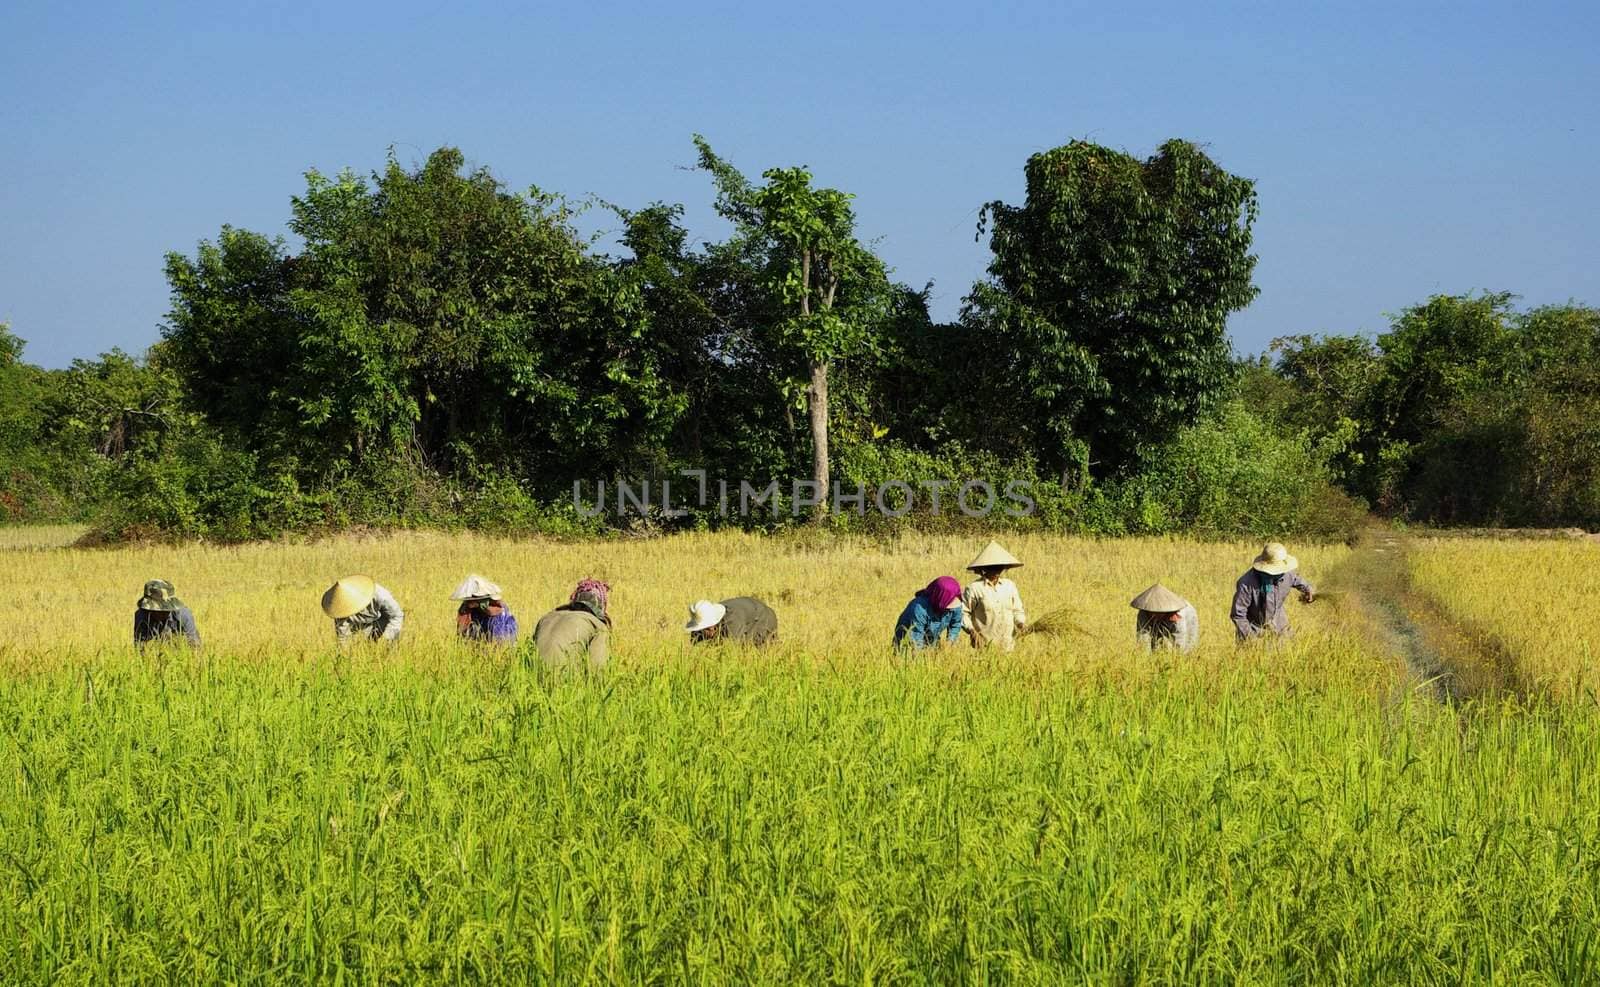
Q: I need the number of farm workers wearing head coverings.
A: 9